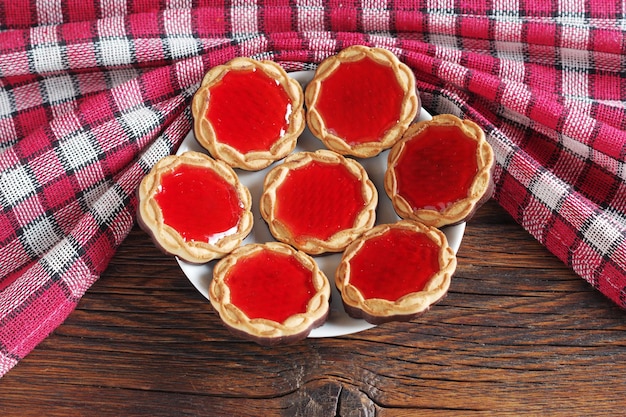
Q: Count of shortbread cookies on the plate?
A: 7